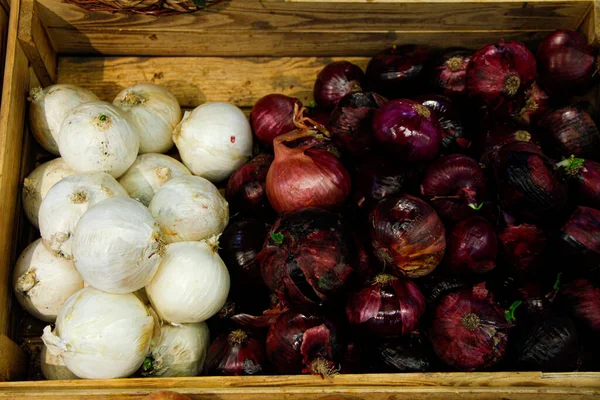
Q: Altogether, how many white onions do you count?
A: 14